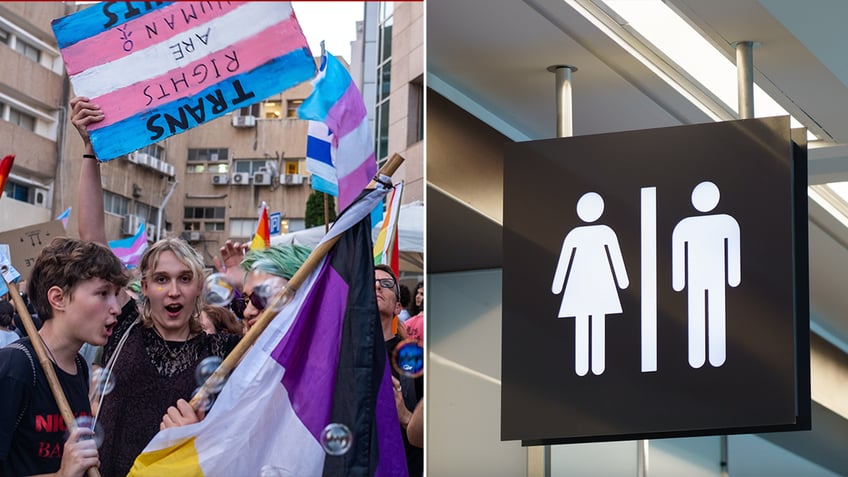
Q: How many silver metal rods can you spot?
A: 2